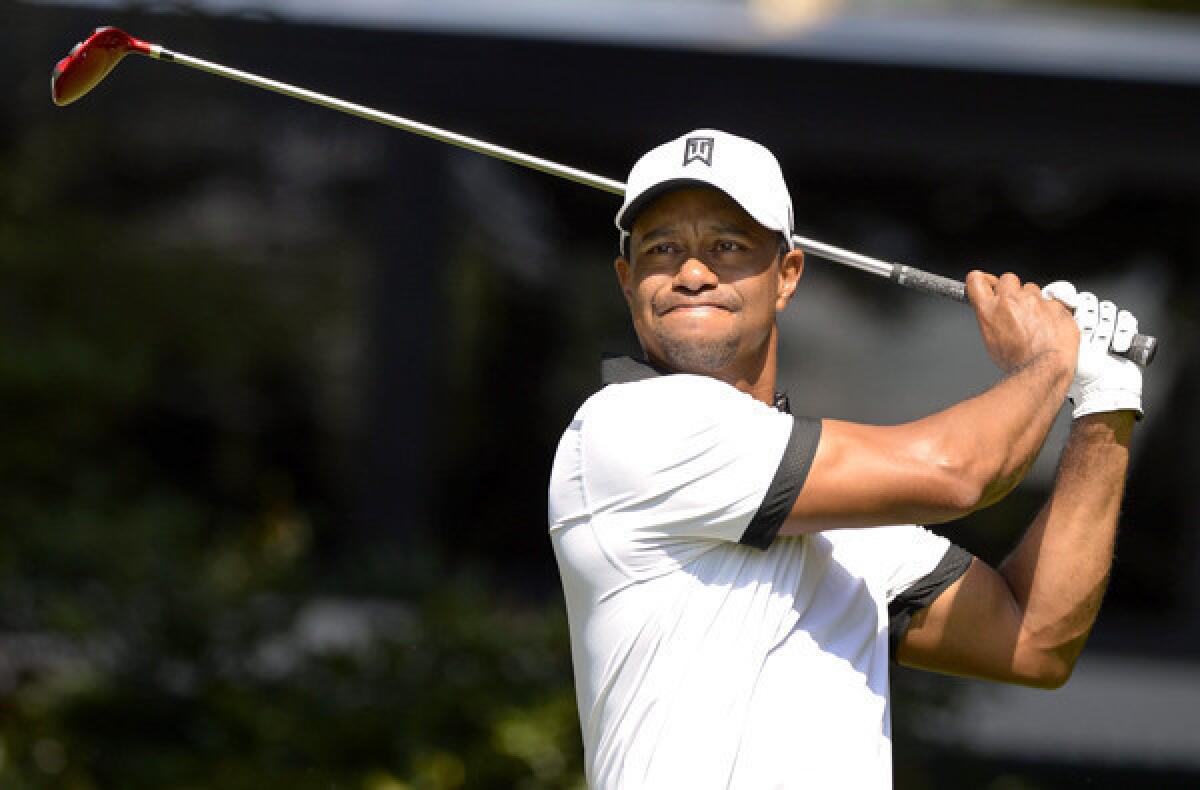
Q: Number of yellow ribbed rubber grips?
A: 0